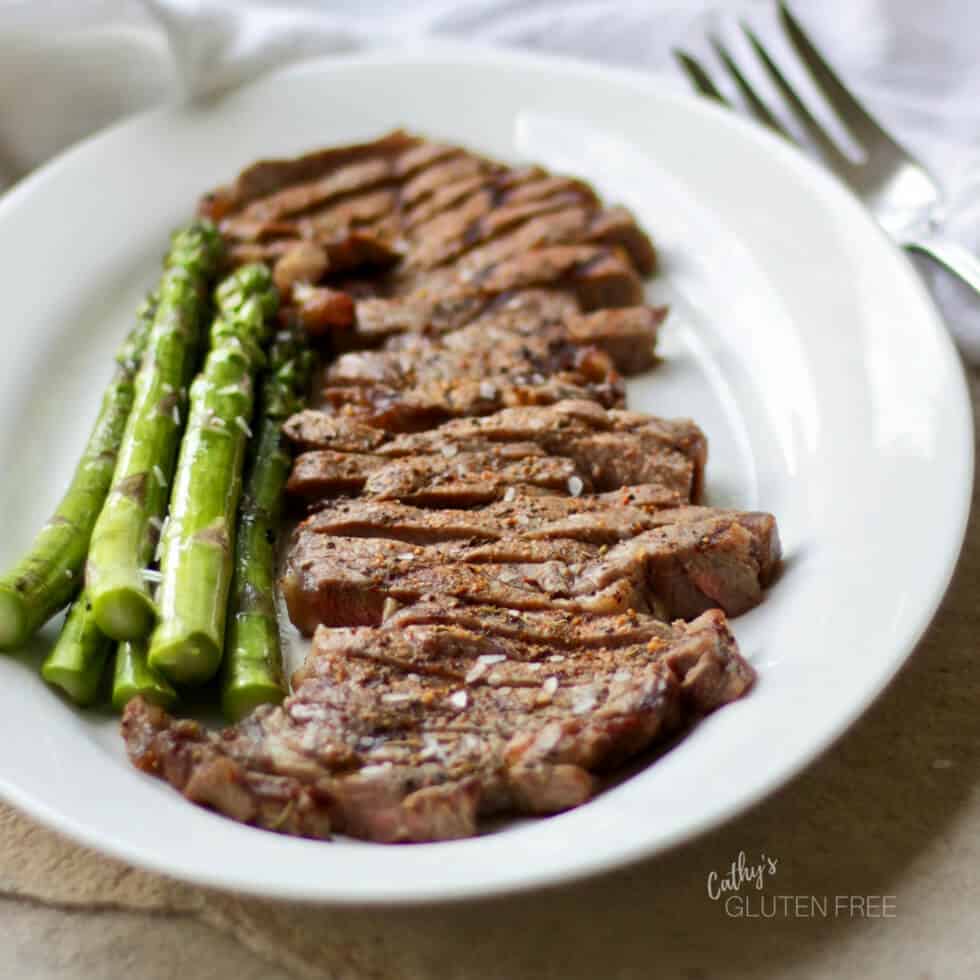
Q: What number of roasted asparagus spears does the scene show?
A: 6